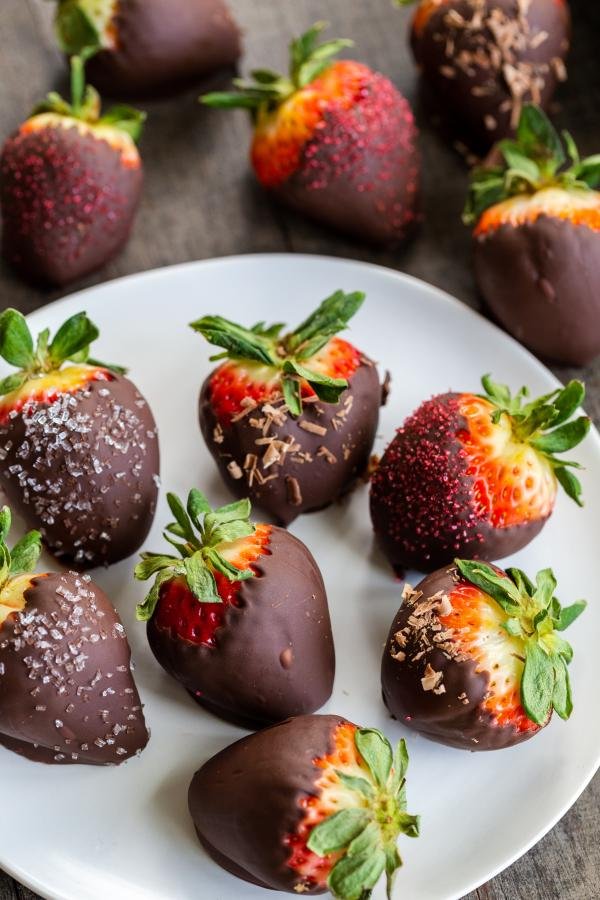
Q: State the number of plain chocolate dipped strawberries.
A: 4